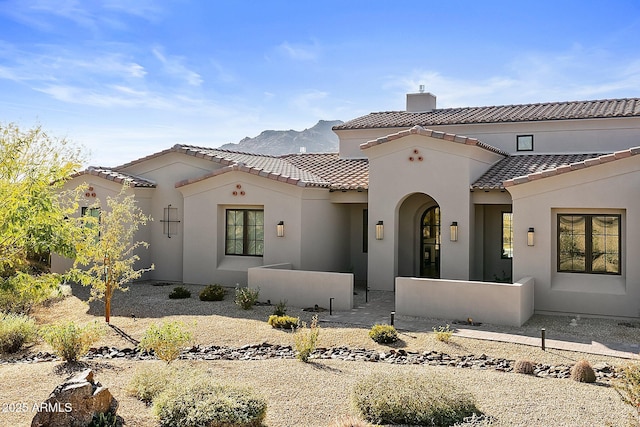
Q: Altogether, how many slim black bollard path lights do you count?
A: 4